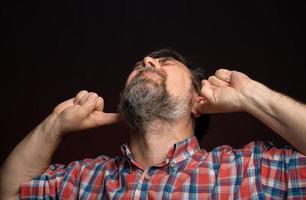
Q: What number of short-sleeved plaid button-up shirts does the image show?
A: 1